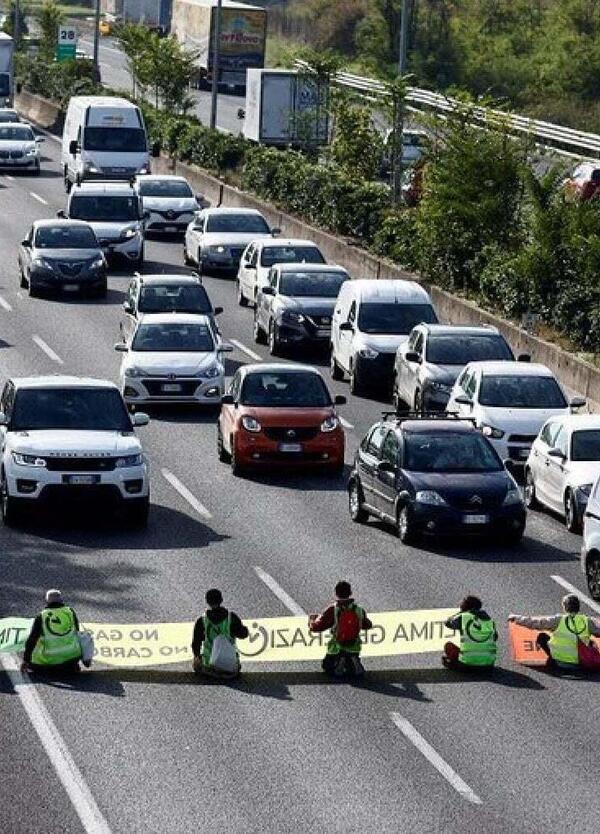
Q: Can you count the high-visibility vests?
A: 5